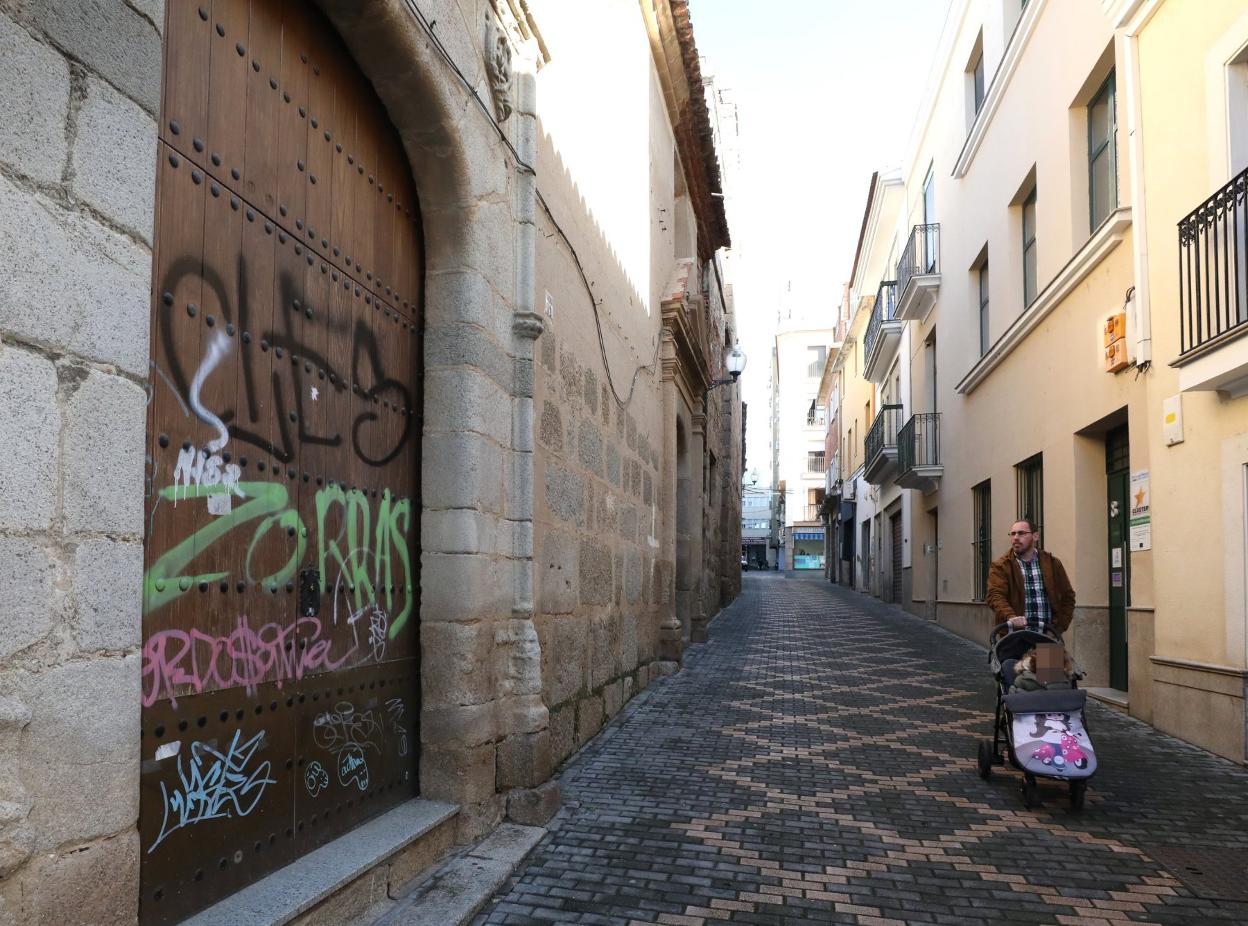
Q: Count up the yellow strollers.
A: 0